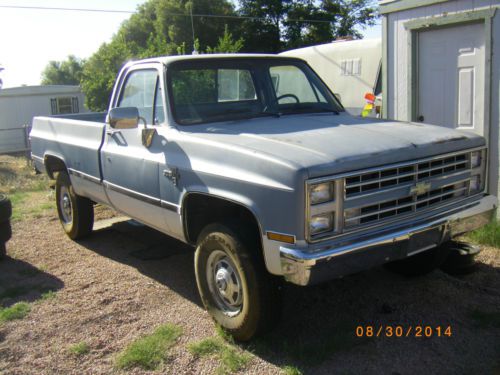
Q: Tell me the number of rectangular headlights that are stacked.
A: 4